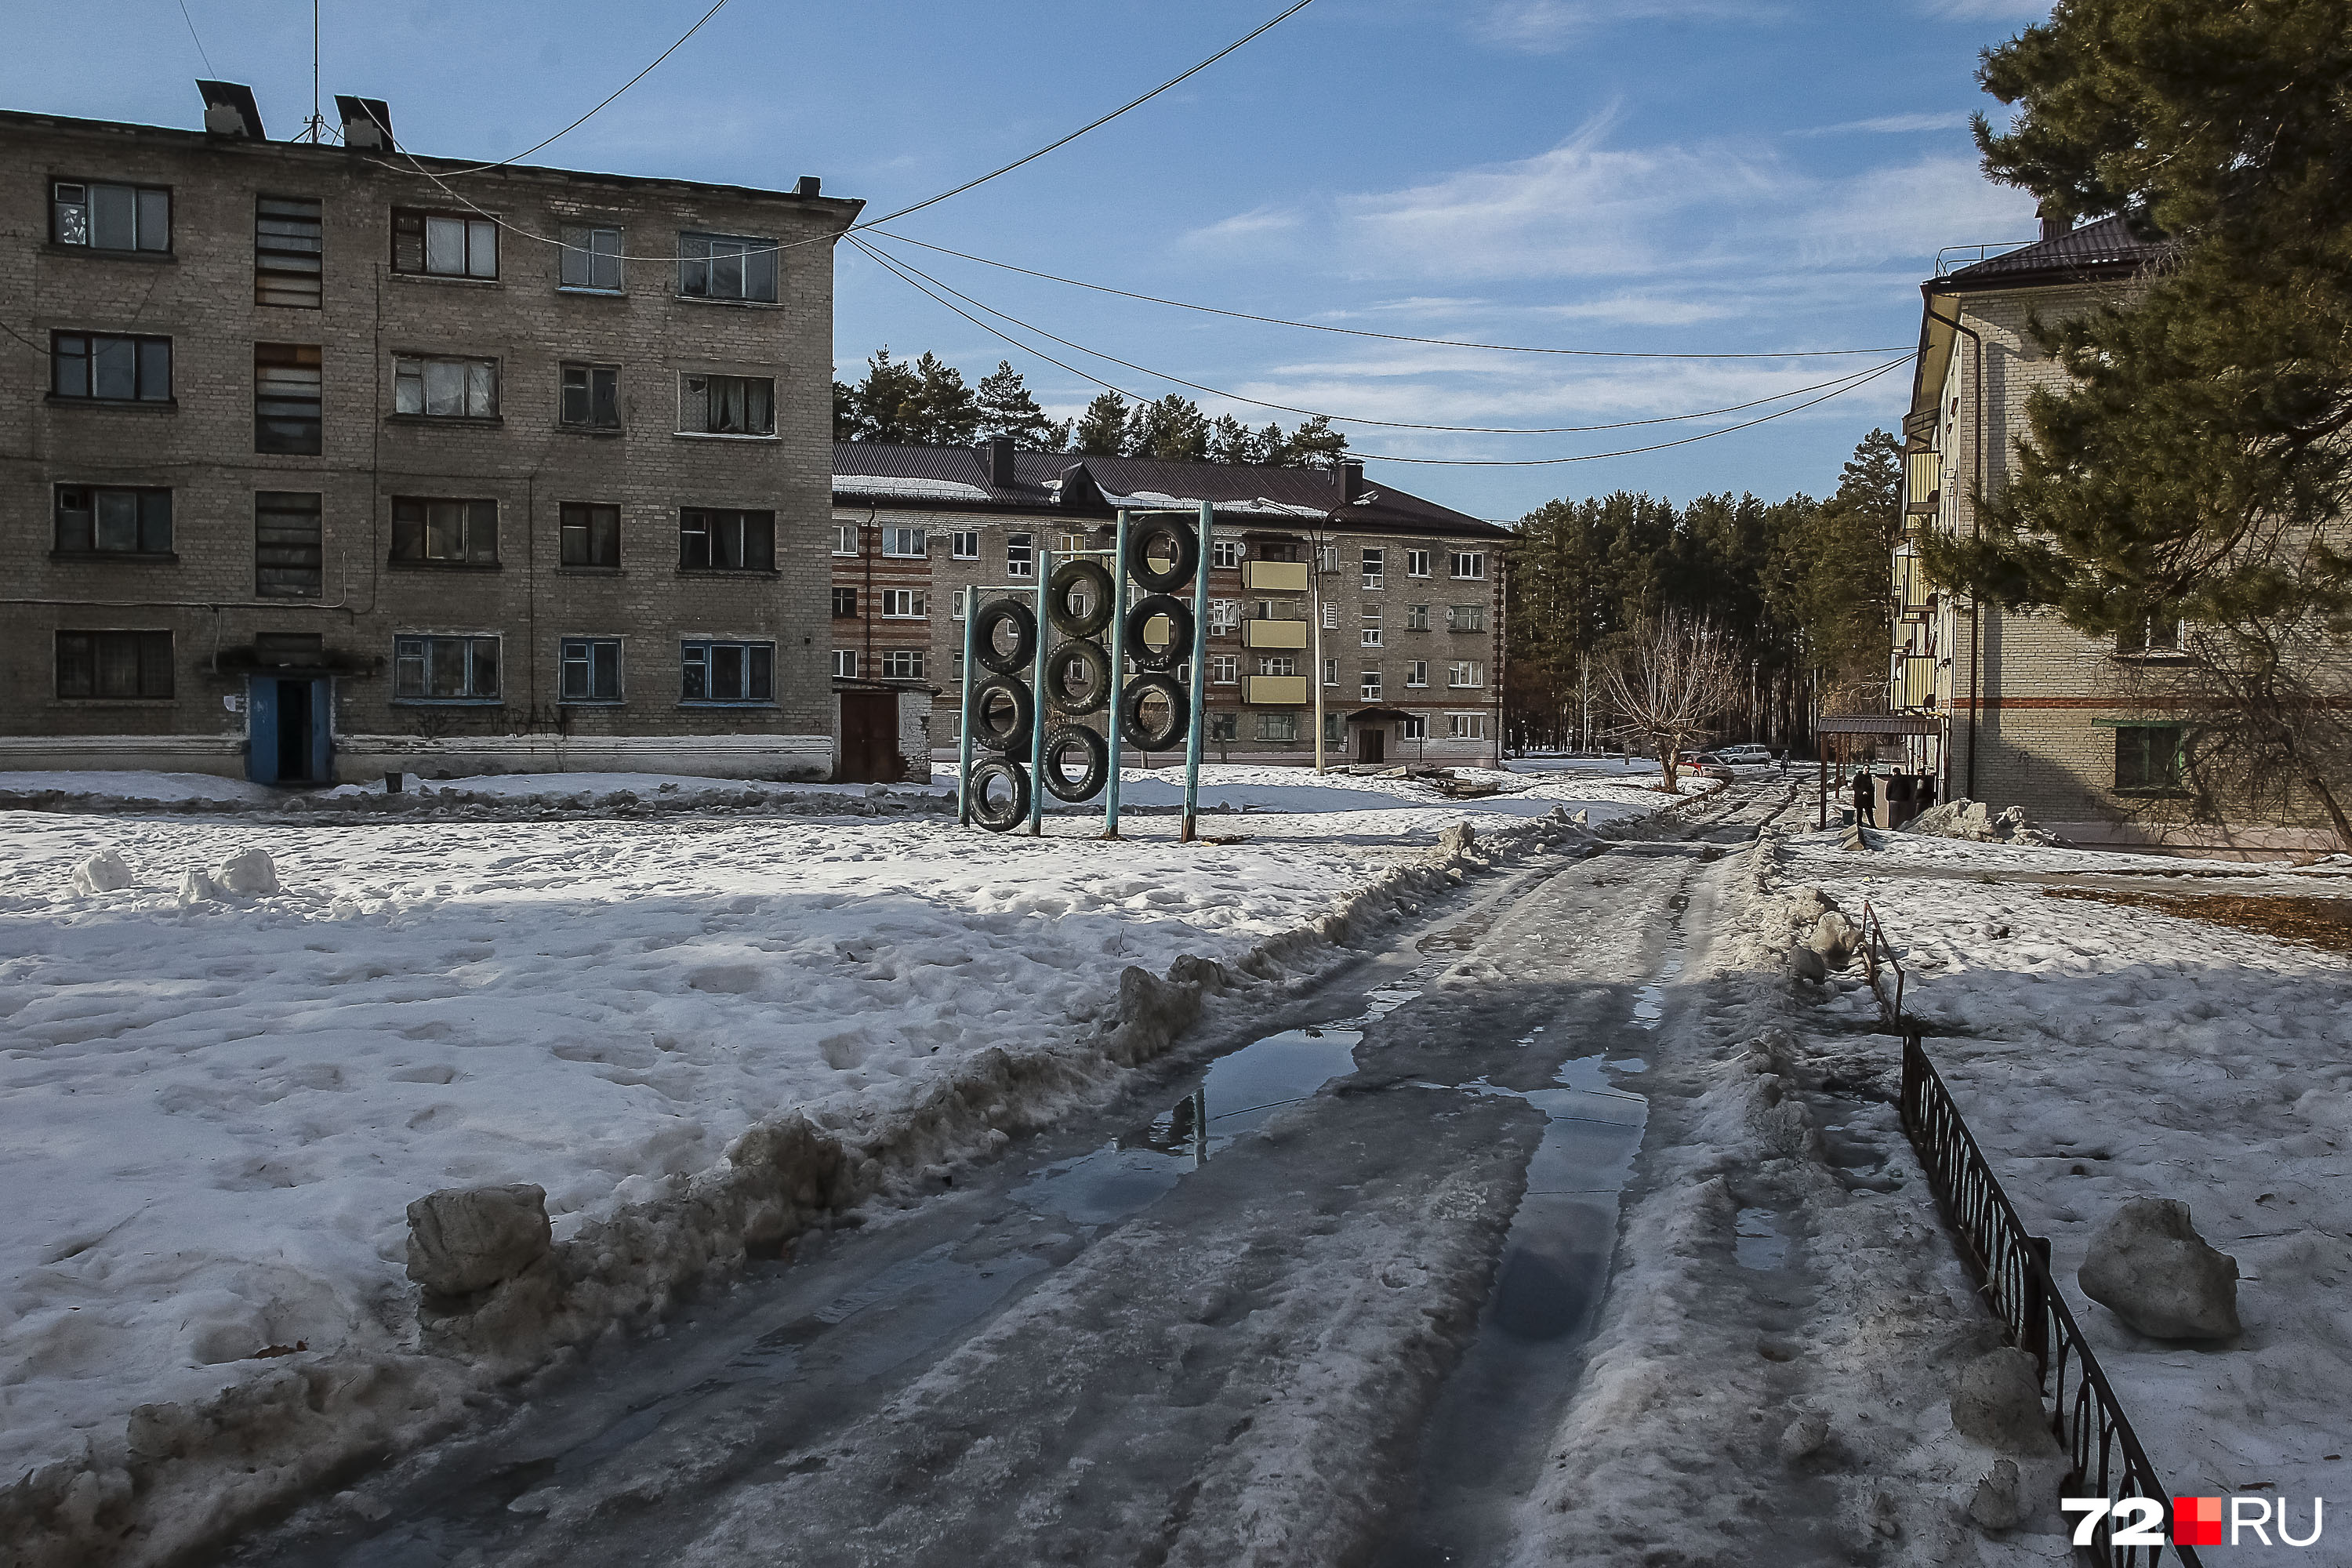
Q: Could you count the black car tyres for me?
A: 9